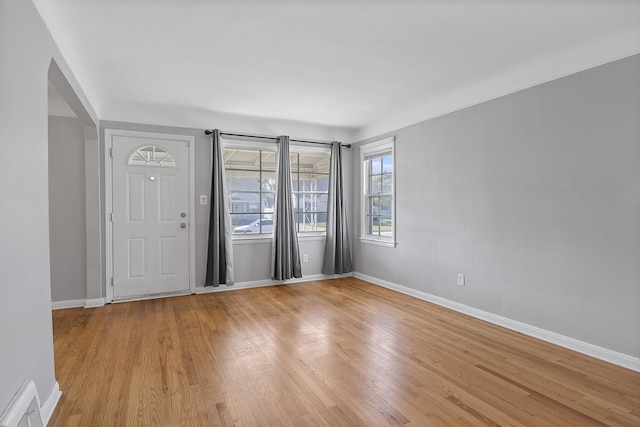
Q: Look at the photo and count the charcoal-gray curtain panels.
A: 3